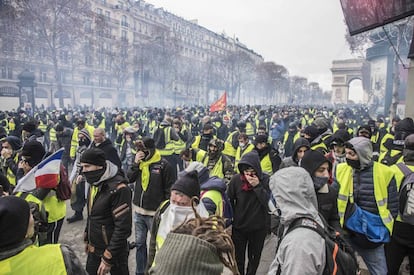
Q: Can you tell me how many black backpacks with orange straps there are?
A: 1